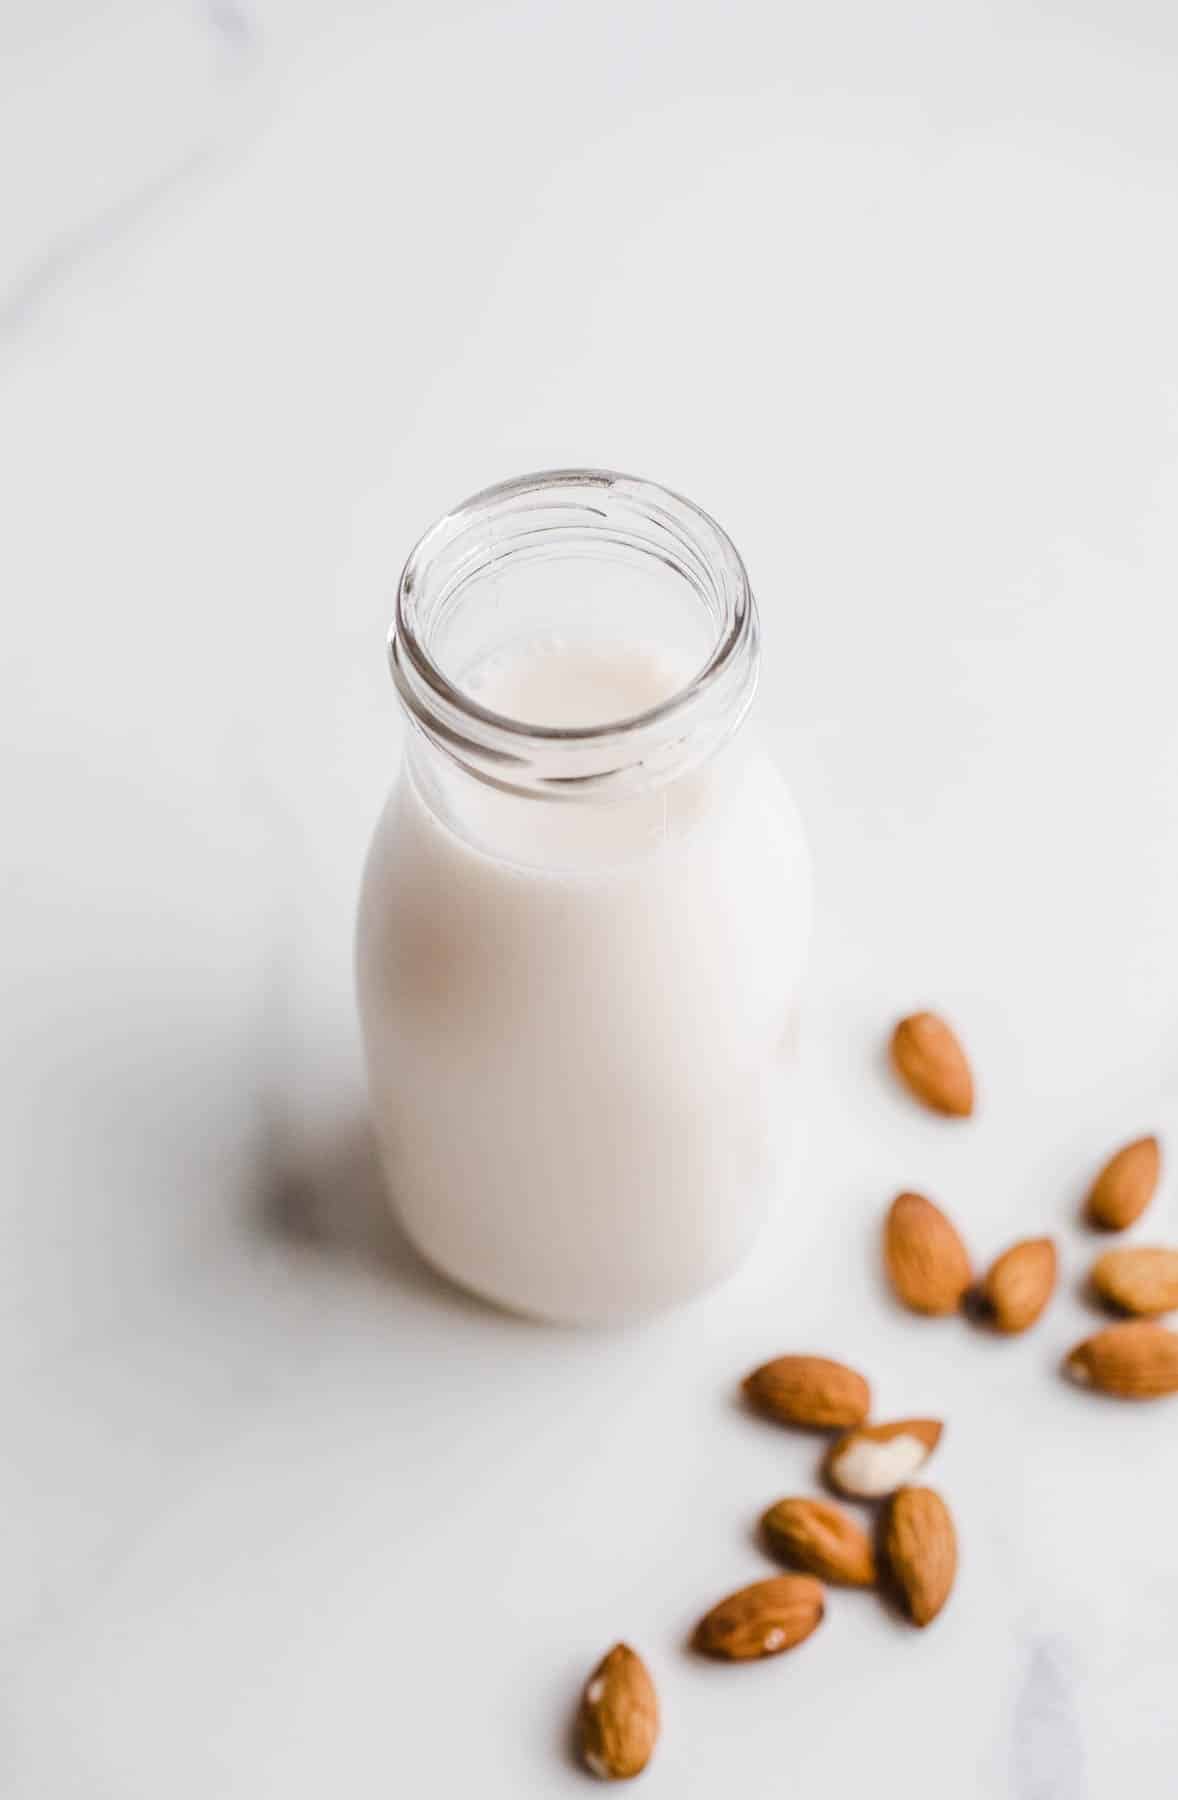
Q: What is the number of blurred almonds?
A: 12